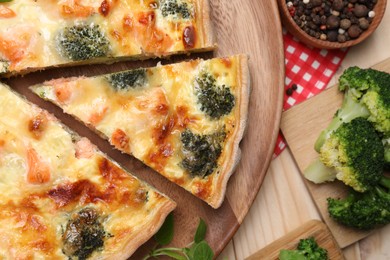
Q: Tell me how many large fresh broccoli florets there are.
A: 3